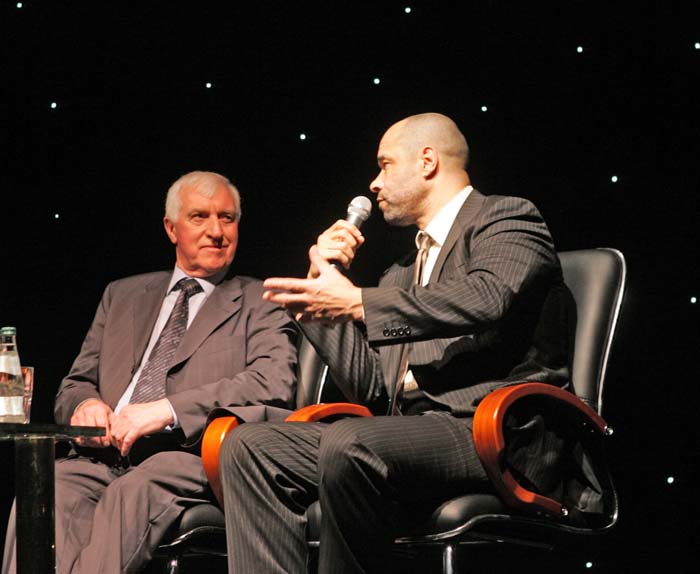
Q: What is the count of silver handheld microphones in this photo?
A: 1